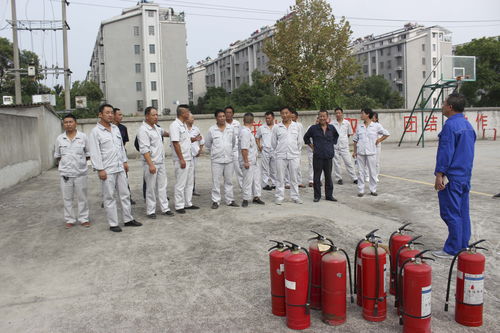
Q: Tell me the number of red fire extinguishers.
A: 10